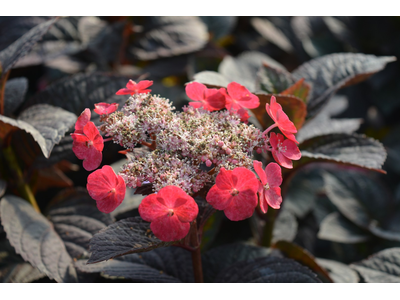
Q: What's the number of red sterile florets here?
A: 11